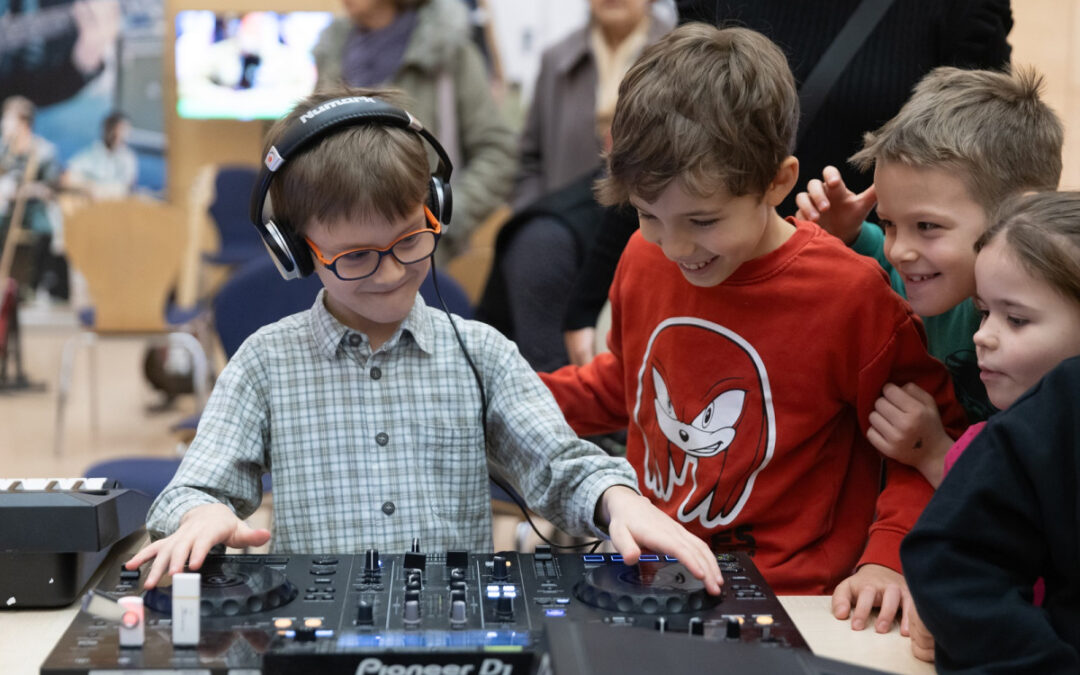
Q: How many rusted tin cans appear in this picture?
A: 0